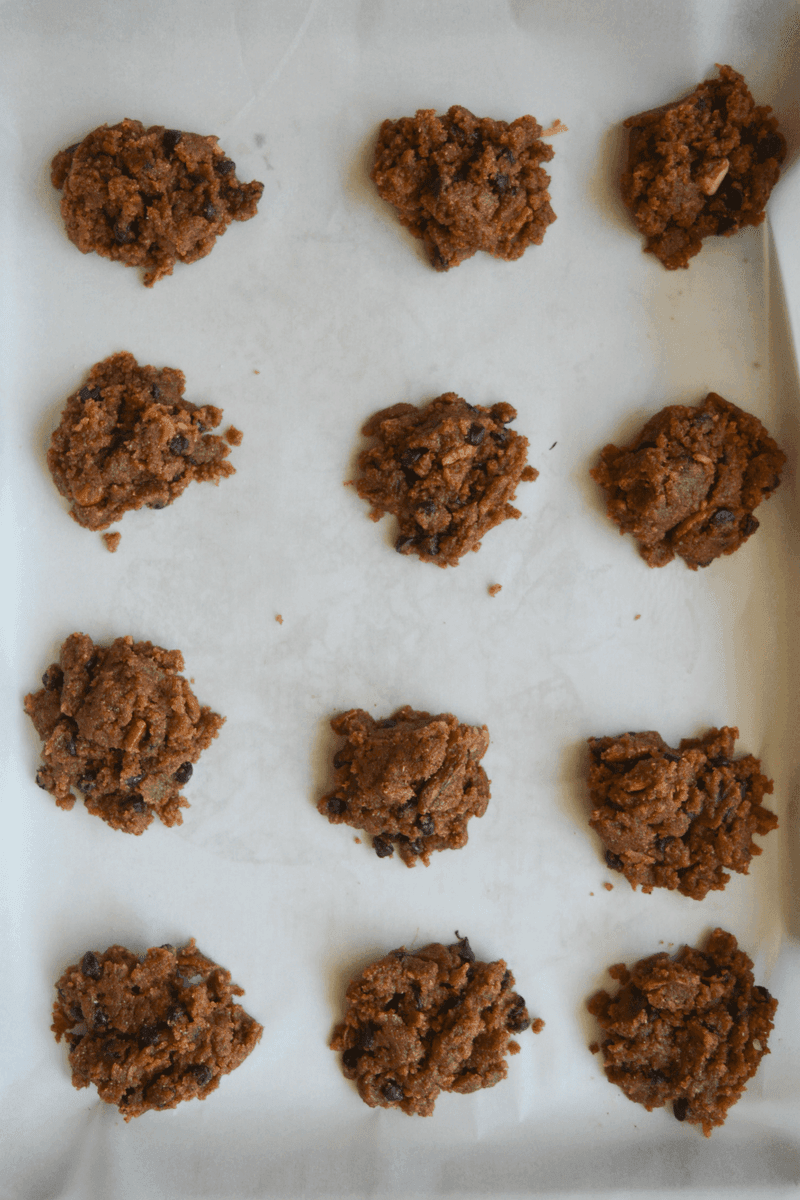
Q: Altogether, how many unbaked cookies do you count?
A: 12